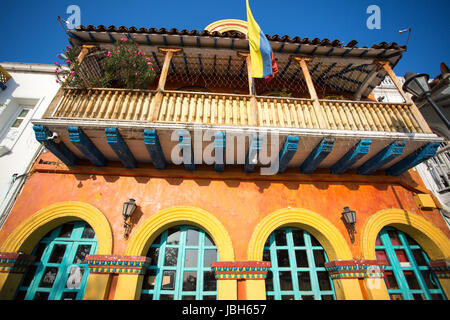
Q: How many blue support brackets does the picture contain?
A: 12